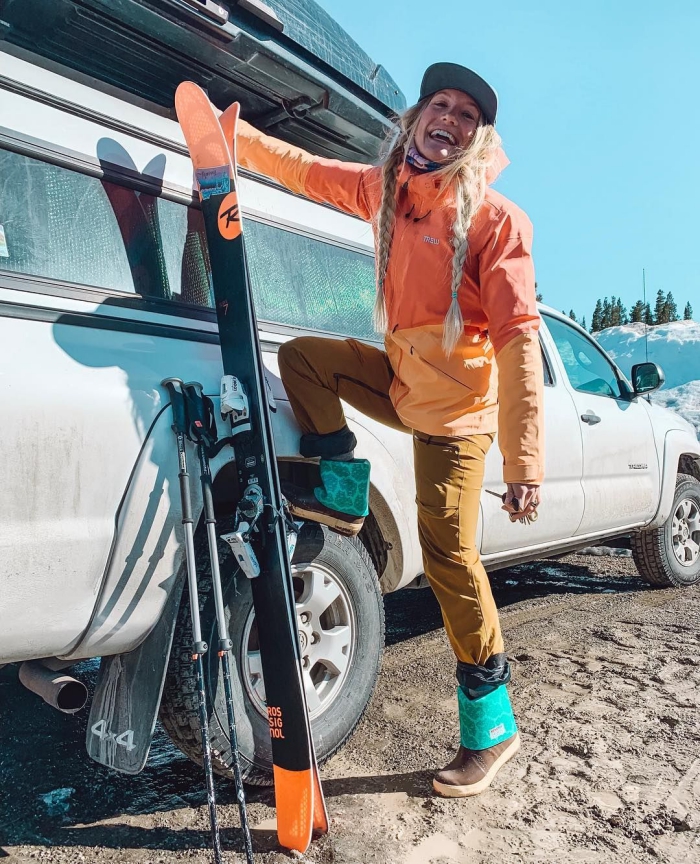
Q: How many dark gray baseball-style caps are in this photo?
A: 1